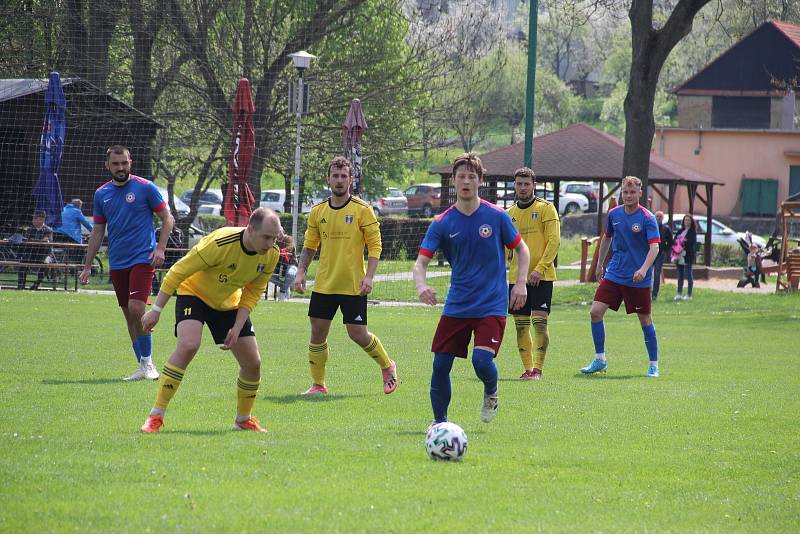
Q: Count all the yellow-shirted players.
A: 3